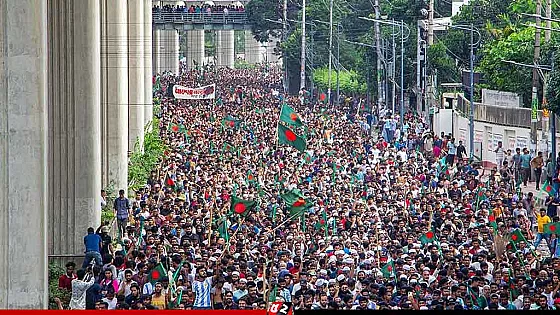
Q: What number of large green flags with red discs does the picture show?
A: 4